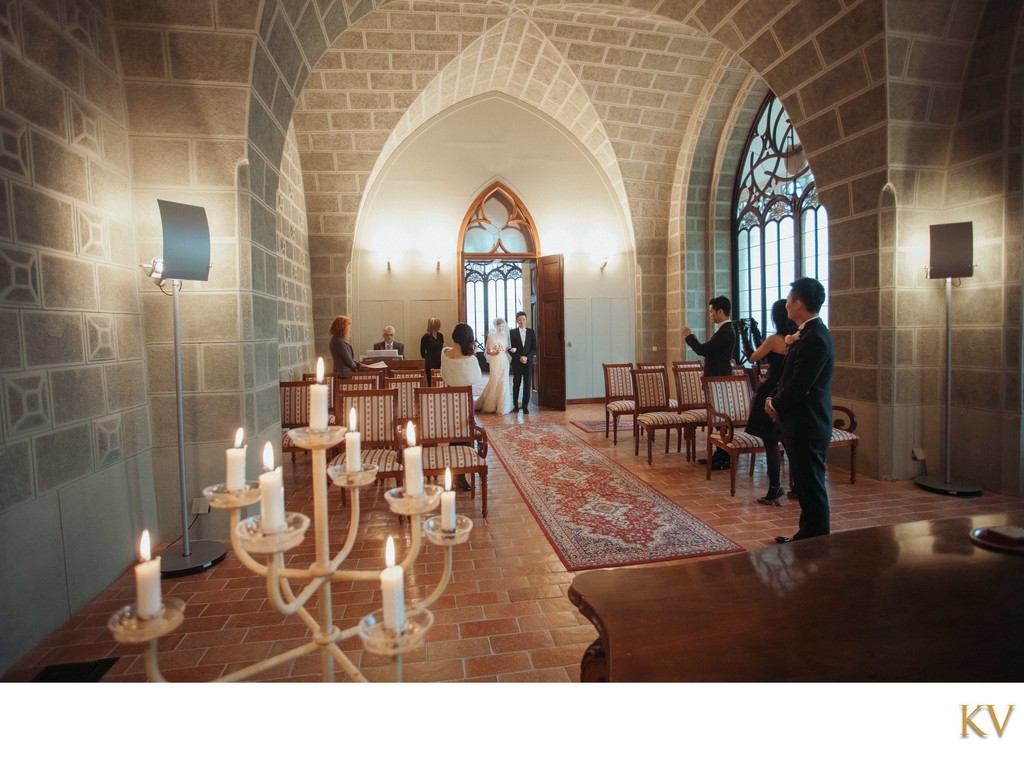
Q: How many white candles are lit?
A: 8